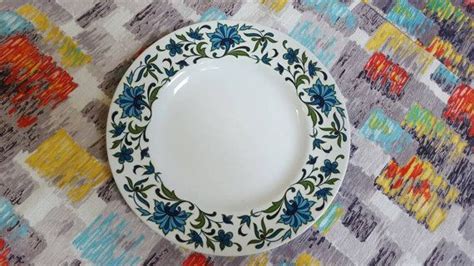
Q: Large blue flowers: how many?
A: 5